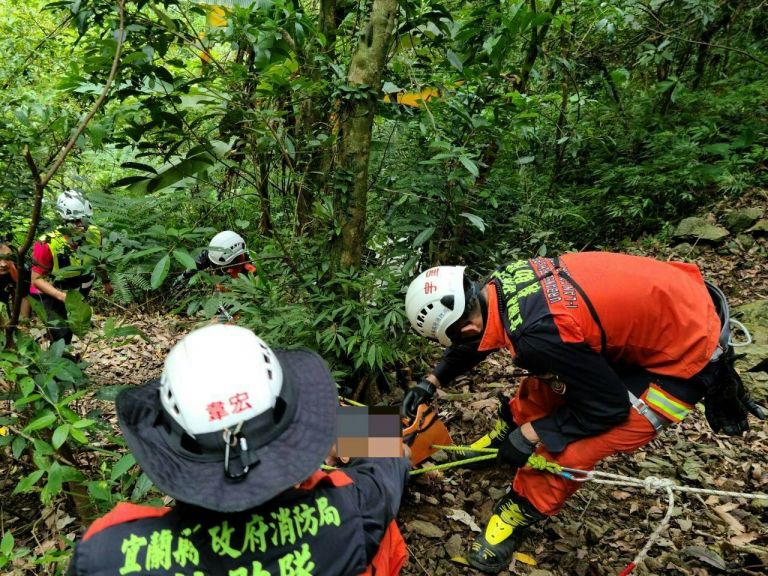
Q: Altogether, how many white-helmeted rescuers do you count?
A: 4